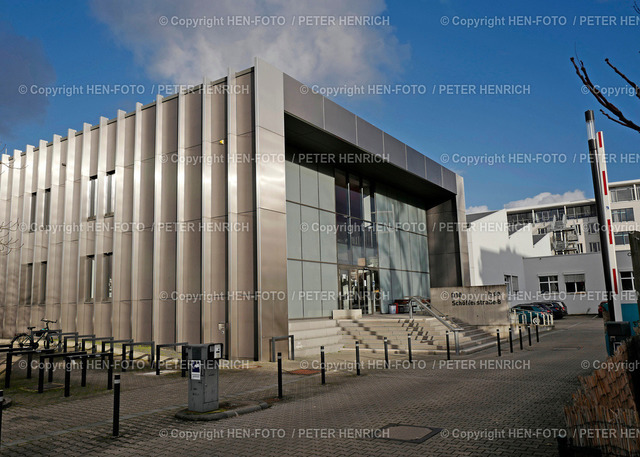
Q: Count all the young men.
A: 0